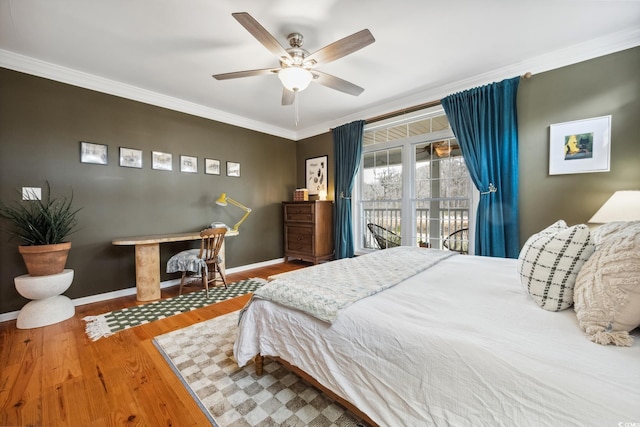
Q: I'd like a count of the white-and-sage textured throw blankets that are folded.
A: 1